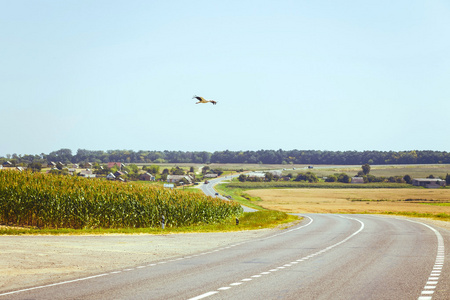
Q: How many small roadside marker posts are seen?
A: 2